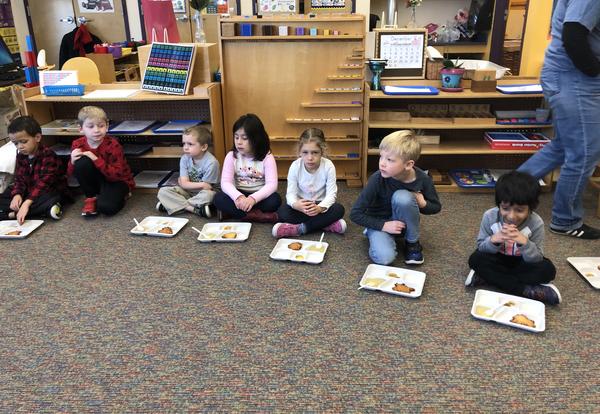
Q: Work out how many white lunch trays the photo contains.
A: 7